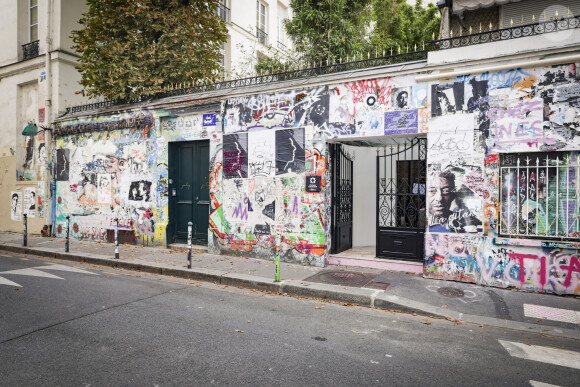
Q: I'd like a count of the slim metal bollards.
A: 5